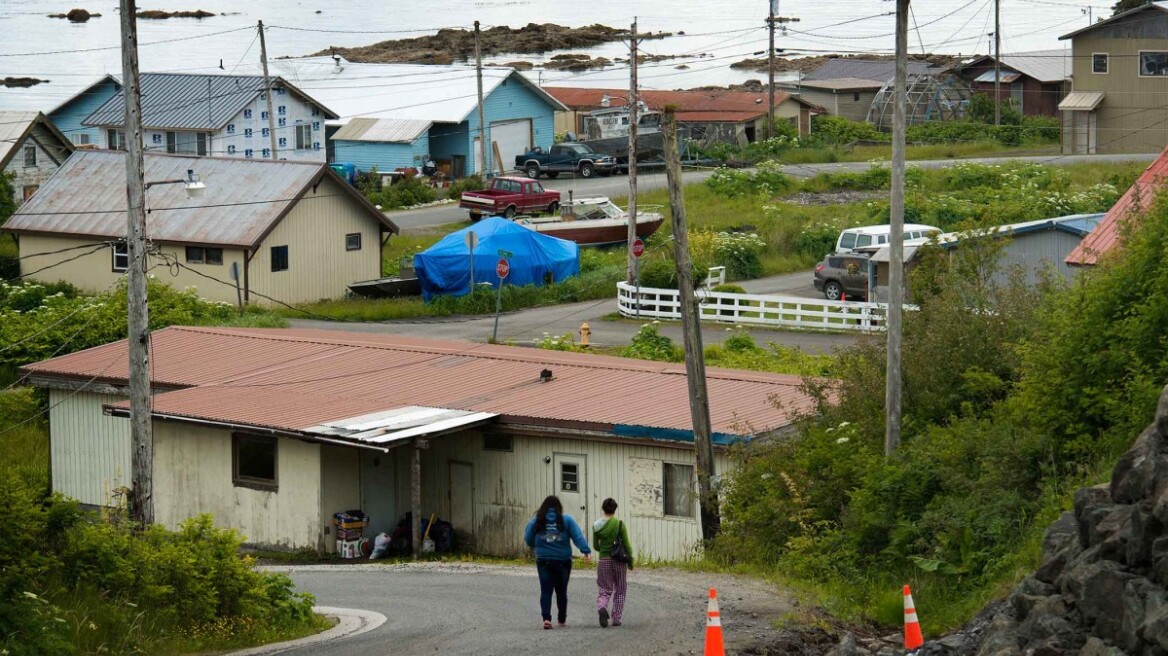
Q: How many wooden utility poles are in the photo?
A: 8